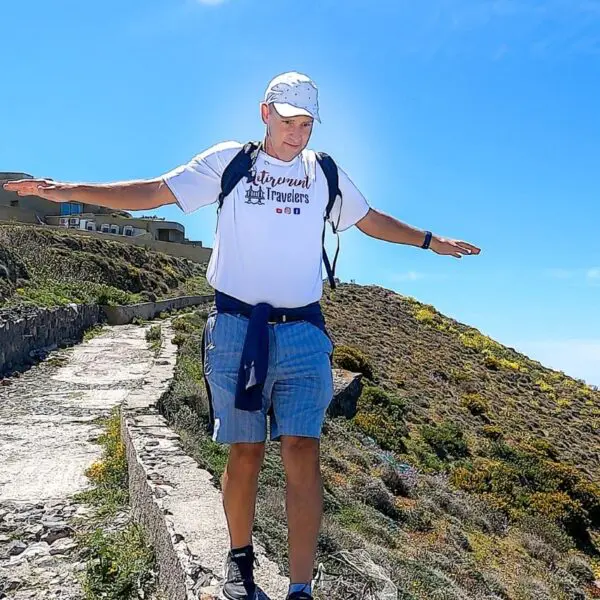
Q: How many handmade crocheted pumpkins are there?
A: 0